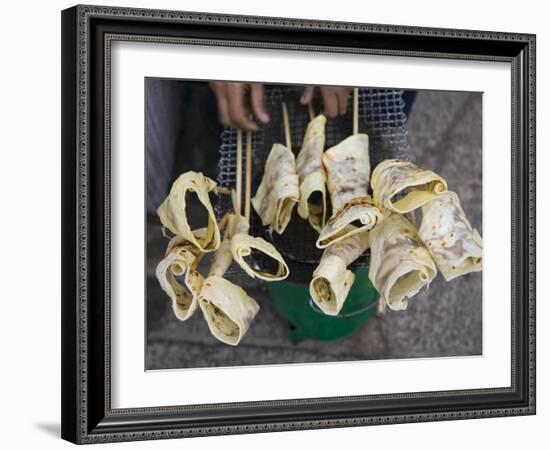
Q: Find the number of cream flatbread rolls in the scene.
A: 11